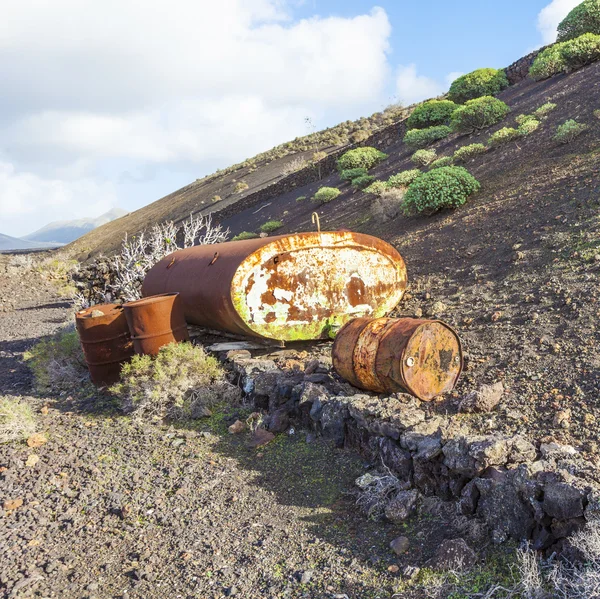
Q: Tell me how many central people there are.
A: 0